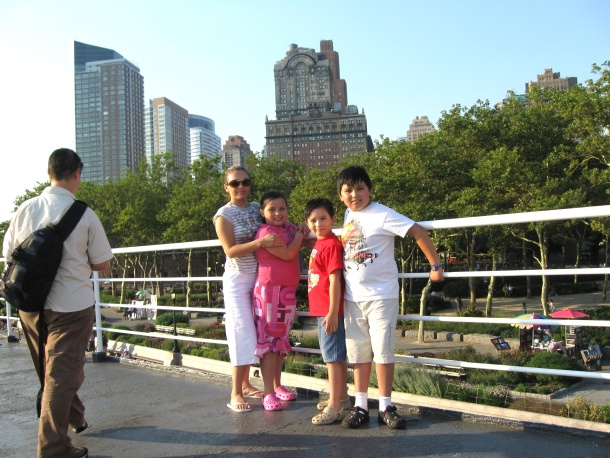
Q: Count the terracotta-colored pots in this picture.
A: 0